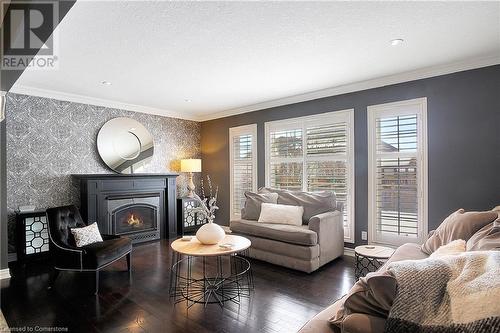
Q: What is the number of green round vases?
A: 0